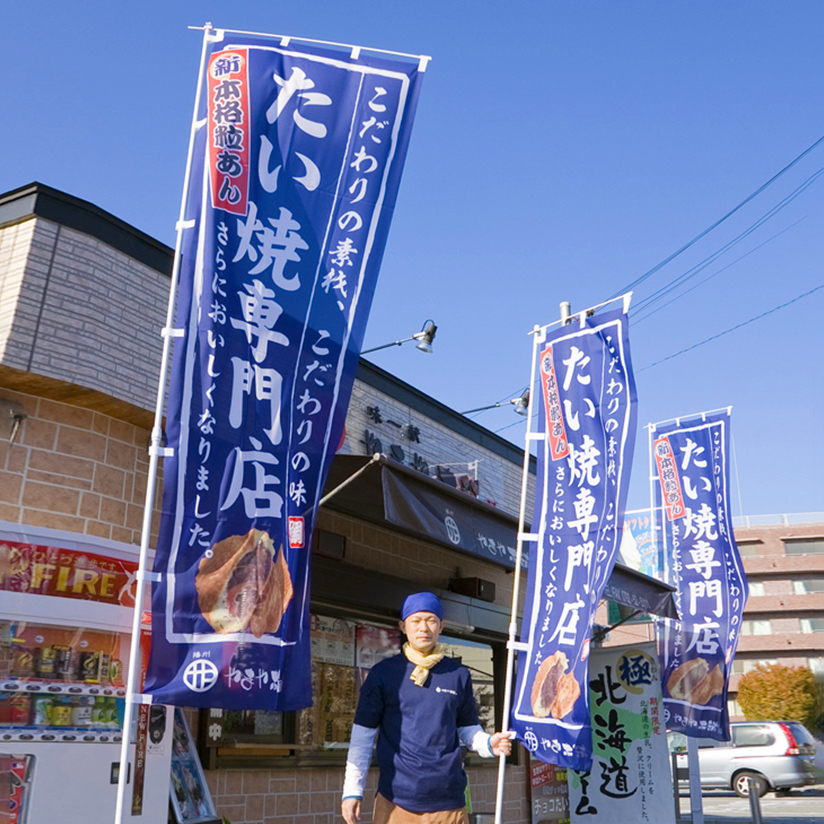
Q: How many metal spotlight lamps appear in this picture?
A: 2